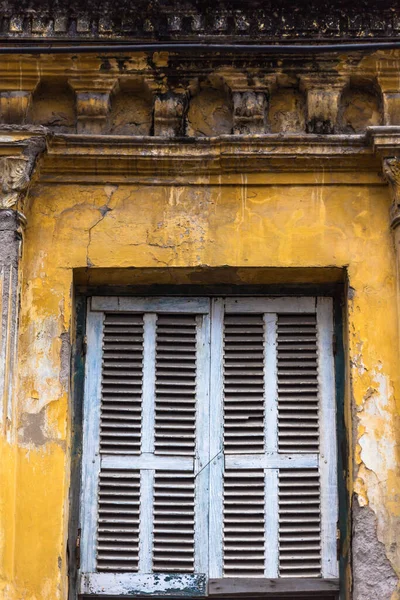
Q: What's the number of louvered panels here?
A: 8